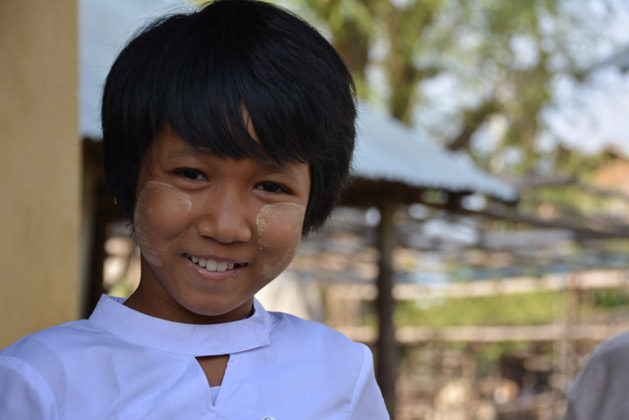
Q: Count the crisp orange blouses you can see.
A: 0